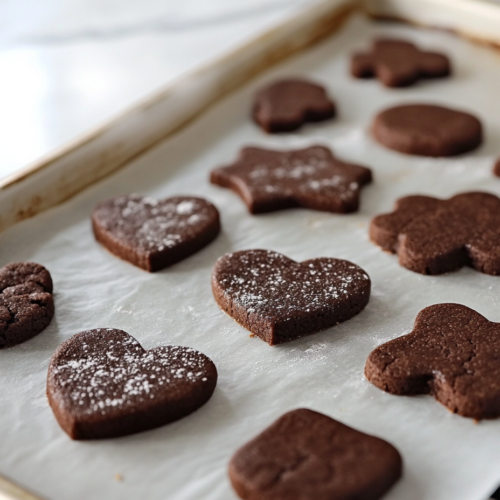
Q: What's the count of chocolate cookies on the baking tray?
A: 12